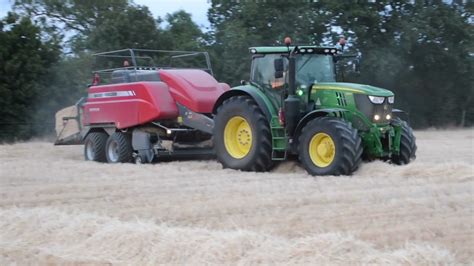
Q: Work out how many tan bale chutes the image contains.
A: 1